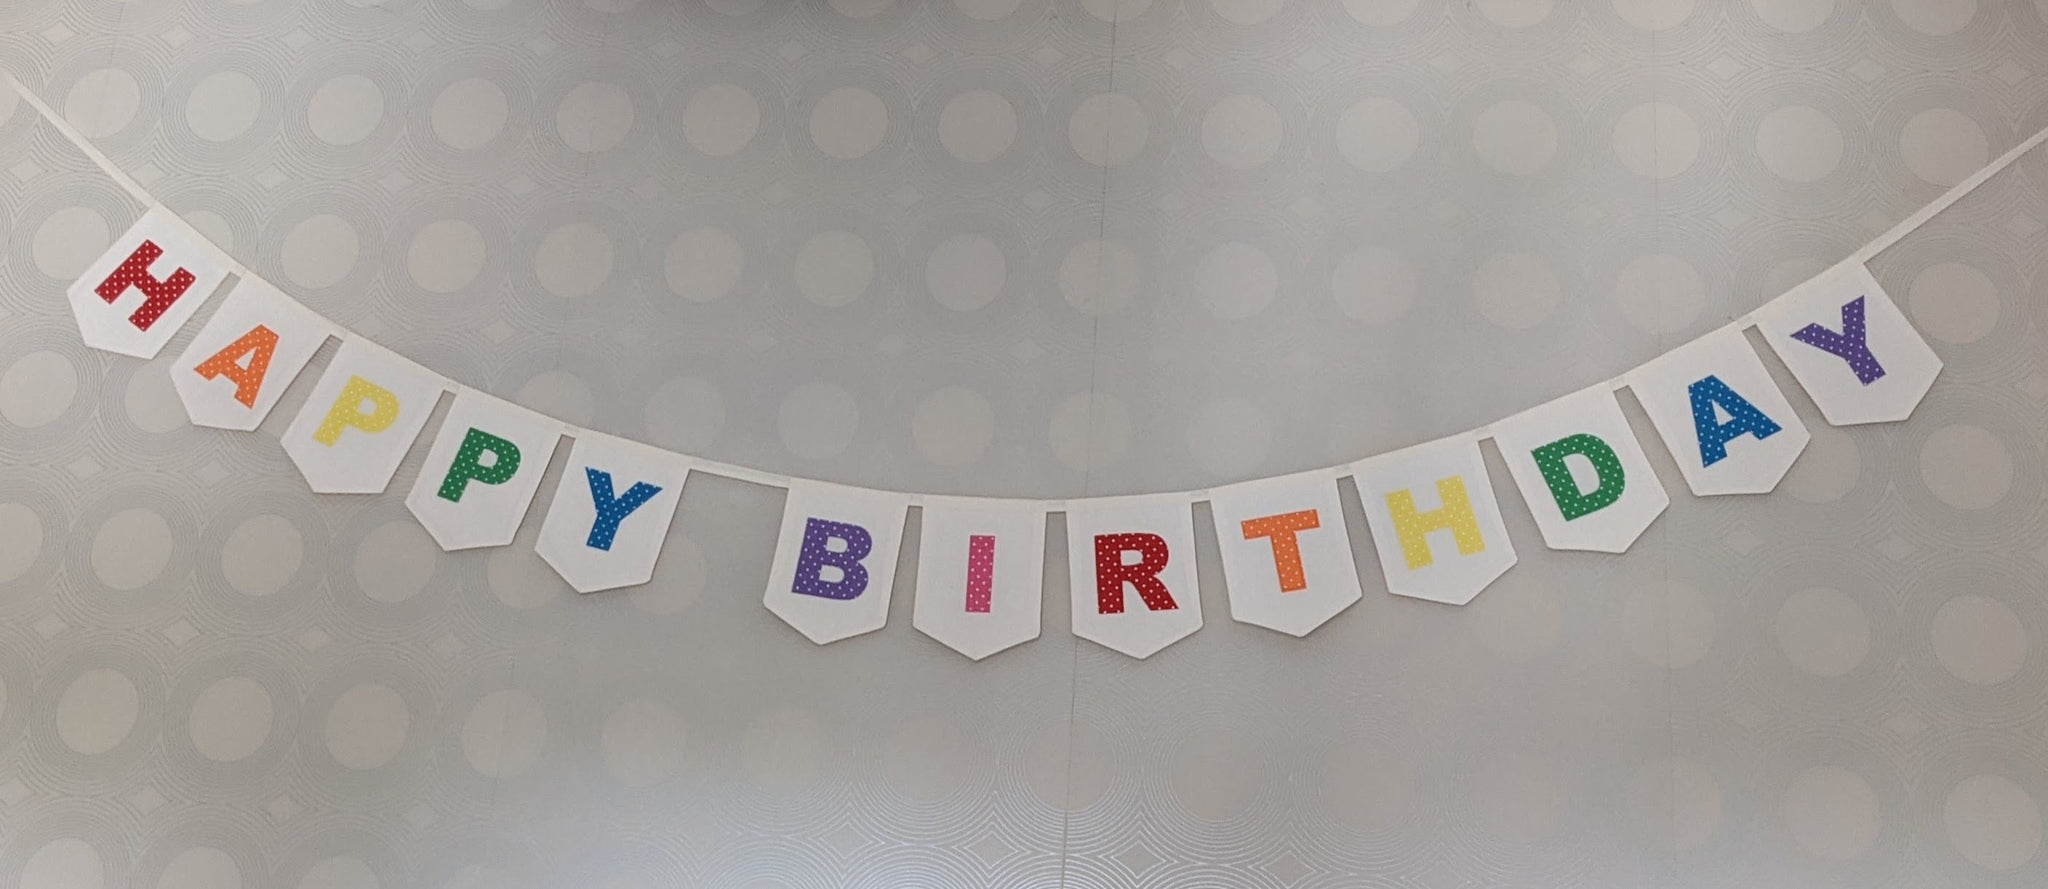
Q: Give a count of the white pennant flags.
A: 13